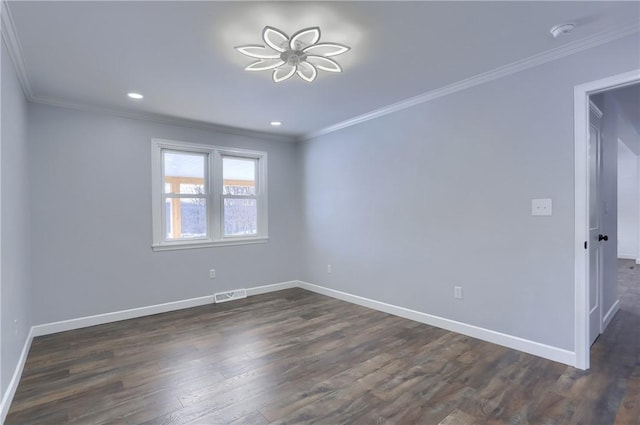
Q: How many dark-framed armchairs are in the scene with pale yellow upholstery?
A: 0